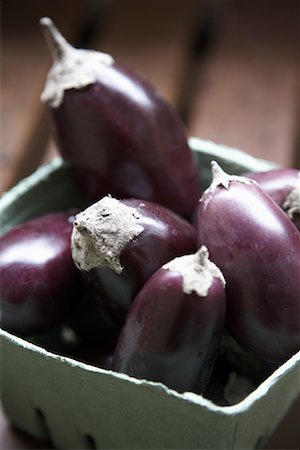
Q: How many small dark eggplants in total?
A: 6